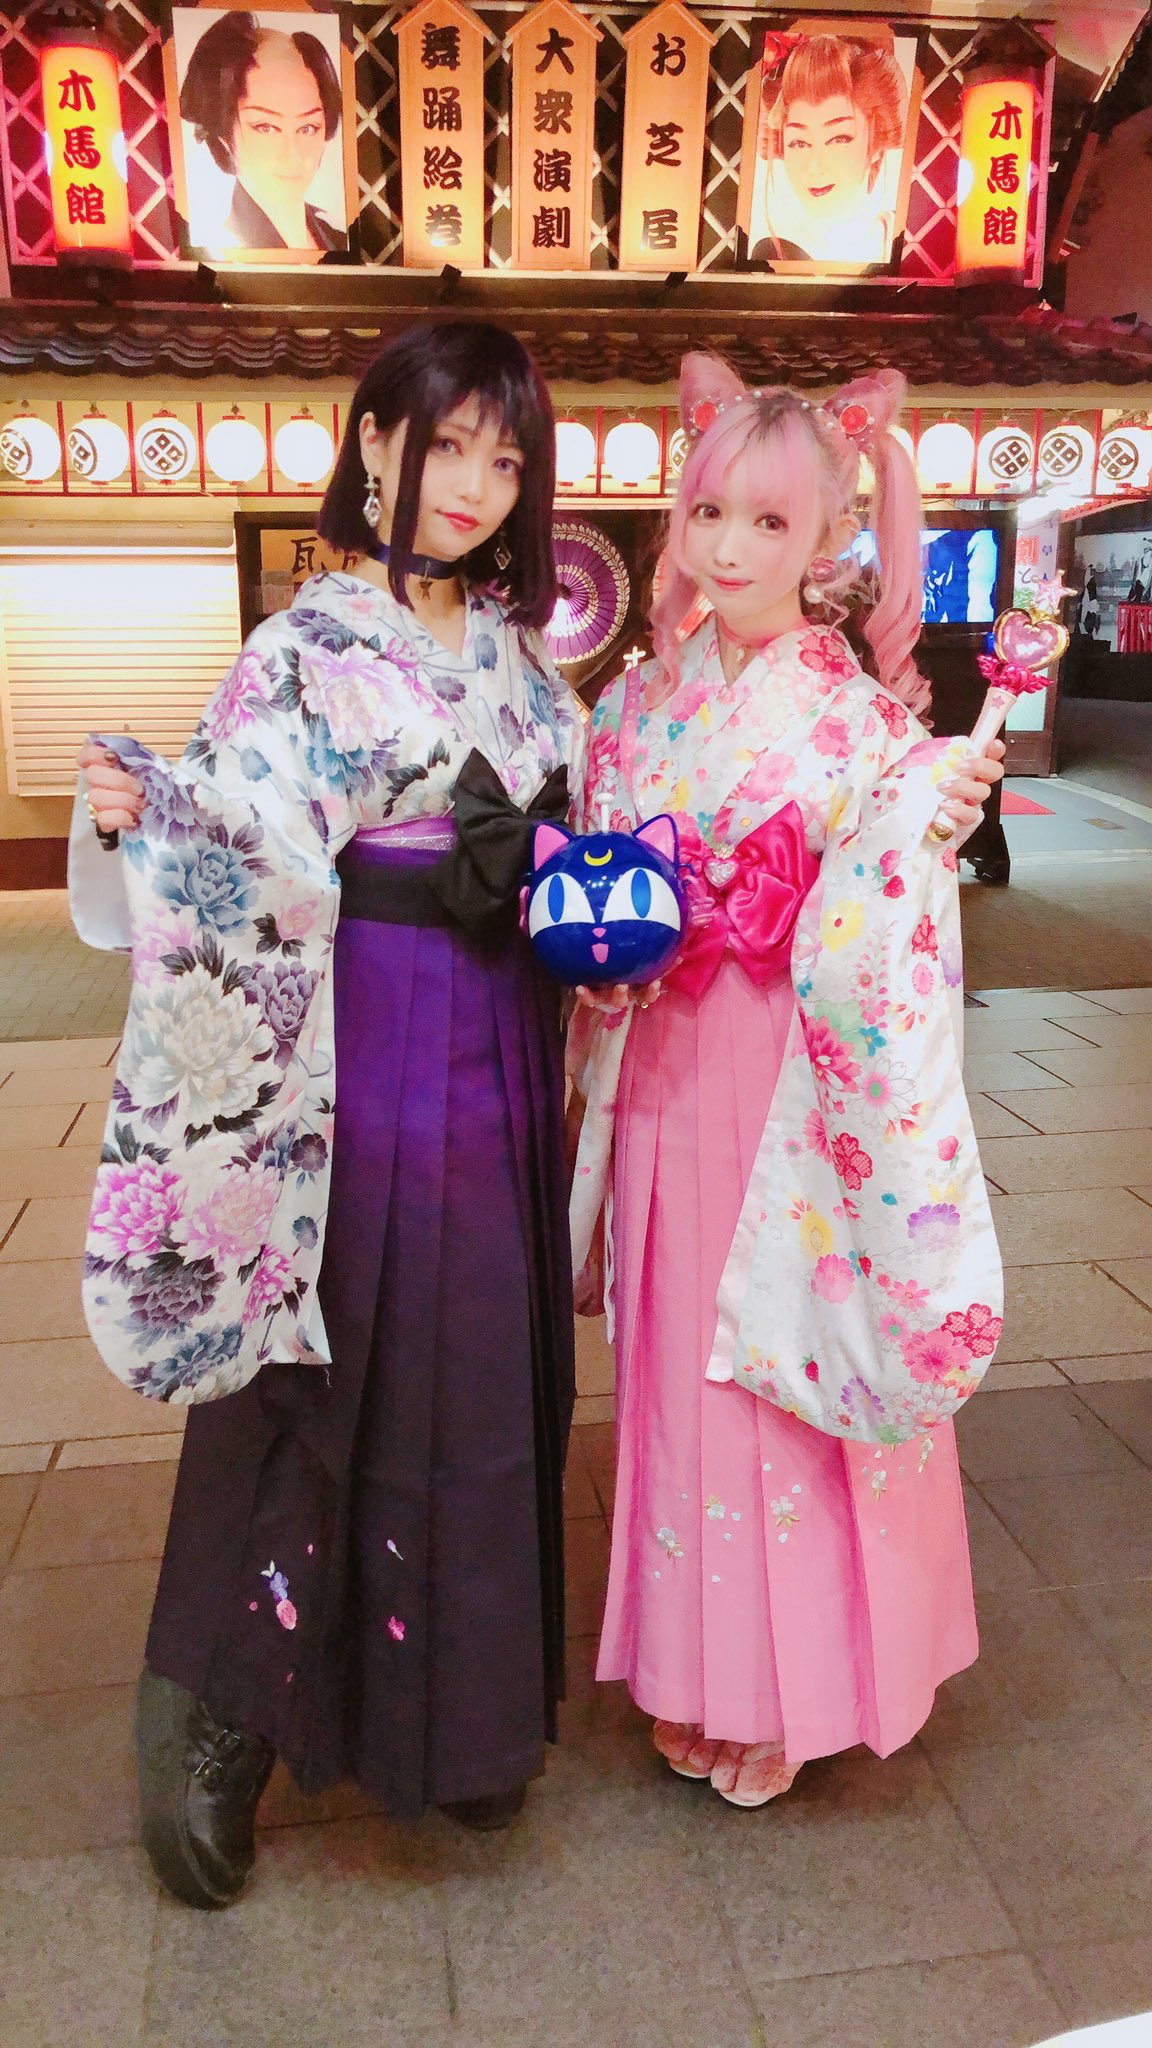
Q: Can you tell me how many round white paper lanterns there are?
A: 13